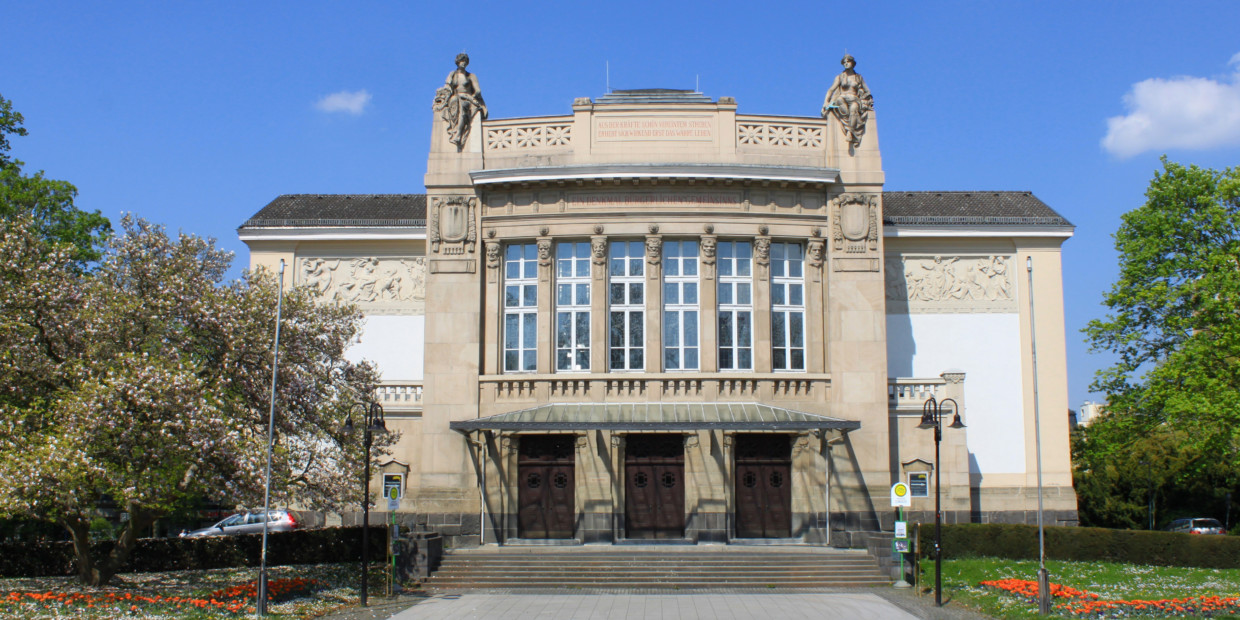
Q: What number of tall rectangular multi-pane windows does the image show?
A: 6